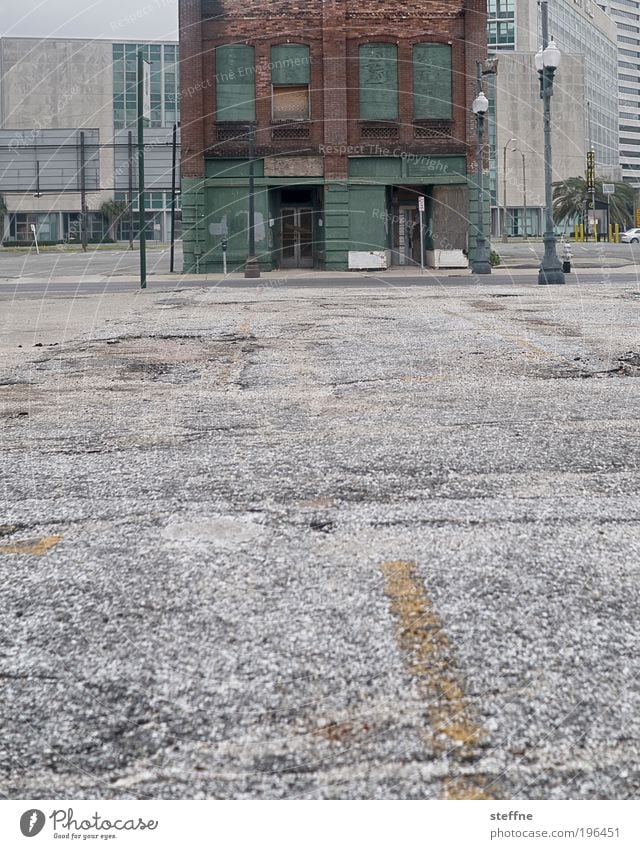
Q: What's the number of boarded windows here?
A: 4